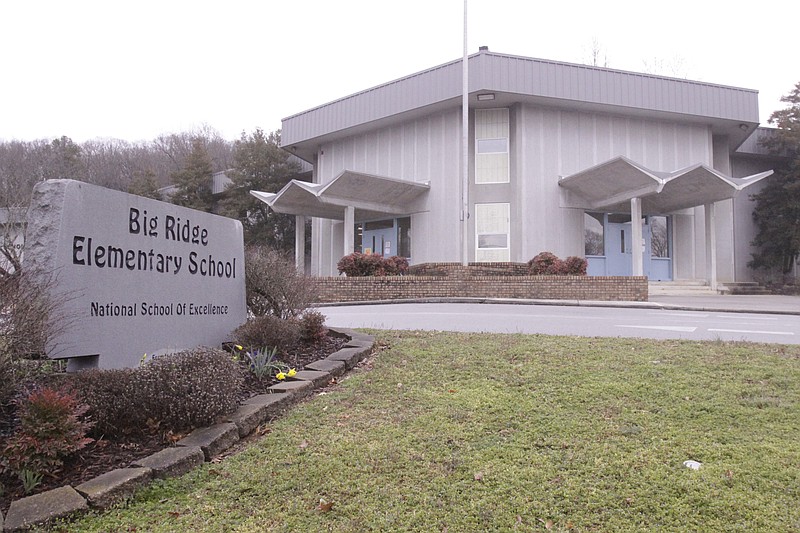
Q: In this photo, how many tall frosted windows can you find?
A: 2